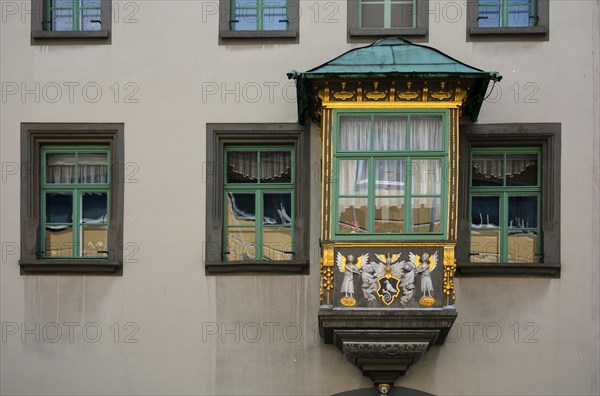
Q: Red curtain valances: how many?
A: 0